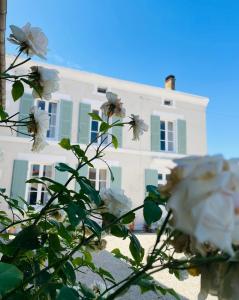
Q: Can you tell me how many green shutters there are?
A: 11